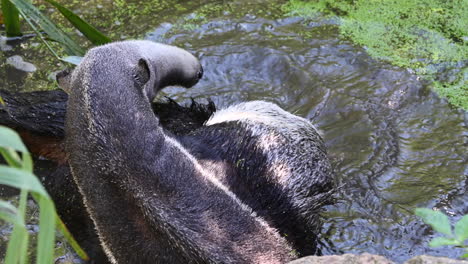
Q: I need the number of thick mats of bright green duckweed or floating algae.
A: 1